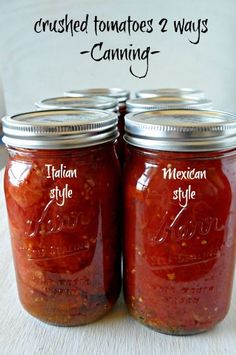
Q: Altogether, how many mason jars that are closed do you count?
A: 6